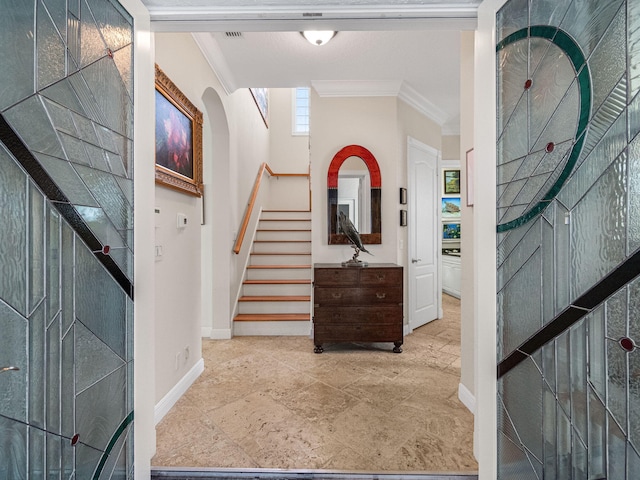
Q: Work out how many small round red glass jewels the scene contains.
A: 6